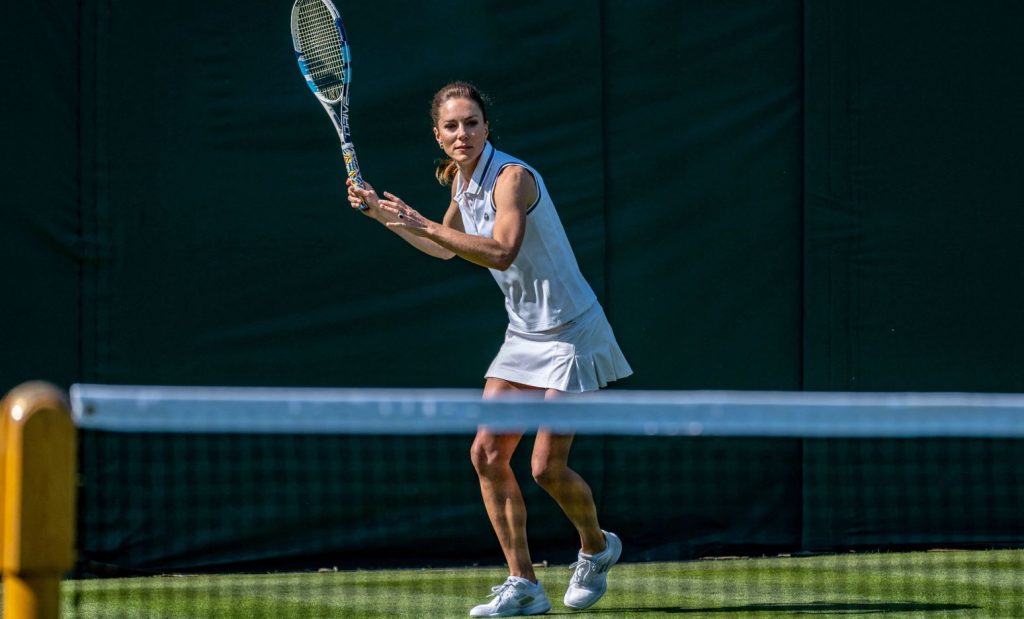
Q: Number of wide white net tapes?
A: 1